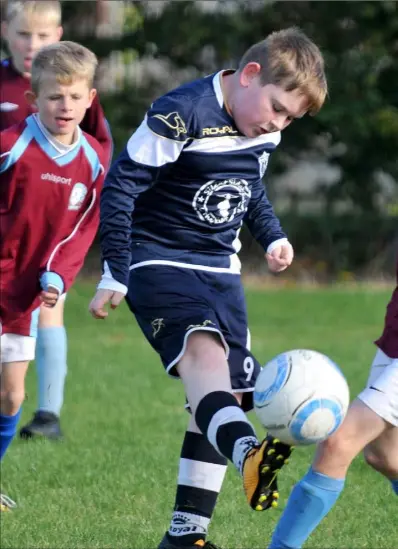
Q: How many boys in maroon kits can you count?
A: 3